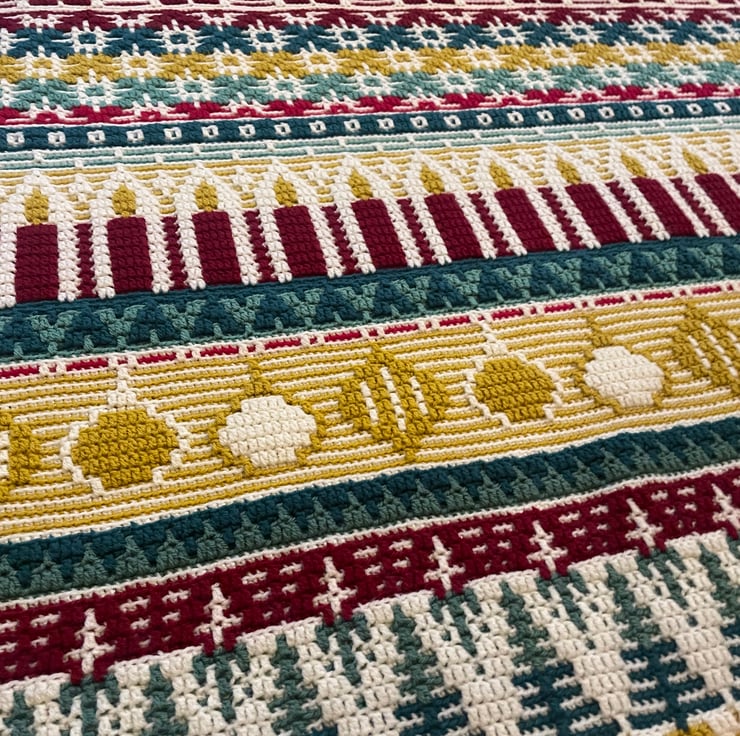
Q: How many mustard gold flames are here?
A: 10